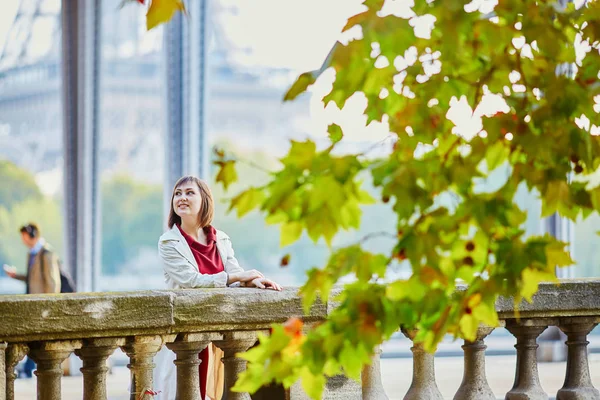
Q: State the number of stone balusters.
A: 11